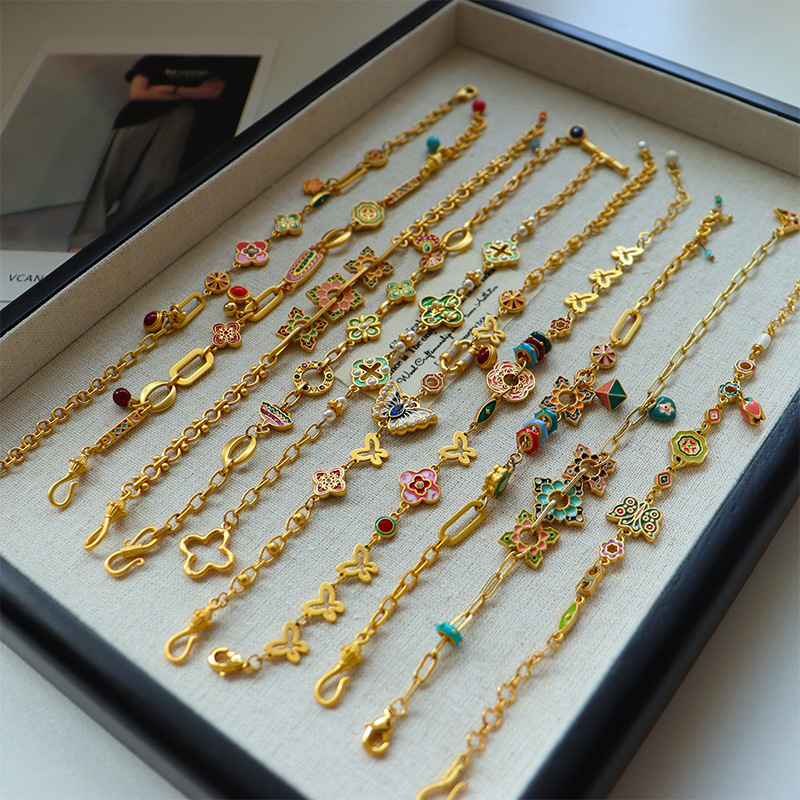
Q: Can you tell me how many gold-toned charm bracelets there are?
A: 10